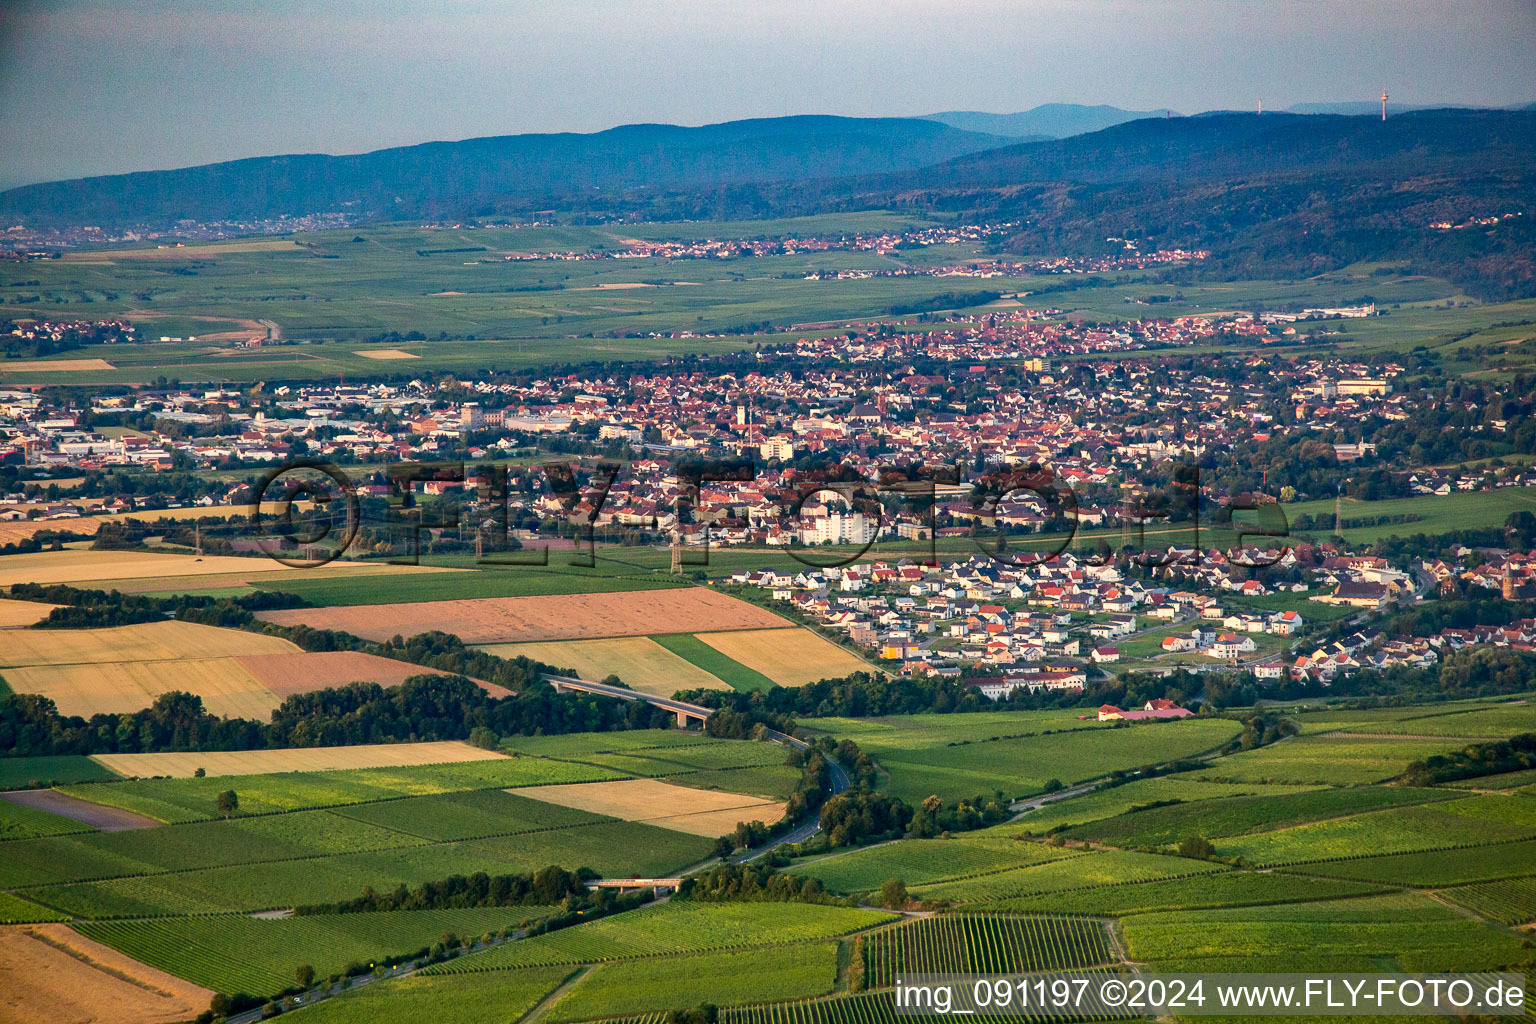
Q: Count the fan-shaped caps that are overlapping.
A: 0